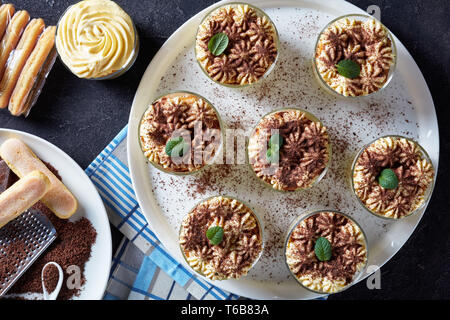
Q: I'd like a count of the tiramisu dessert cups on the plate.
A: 7